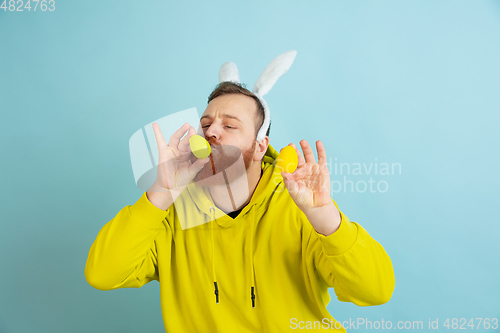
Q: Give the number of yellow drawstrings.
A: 2